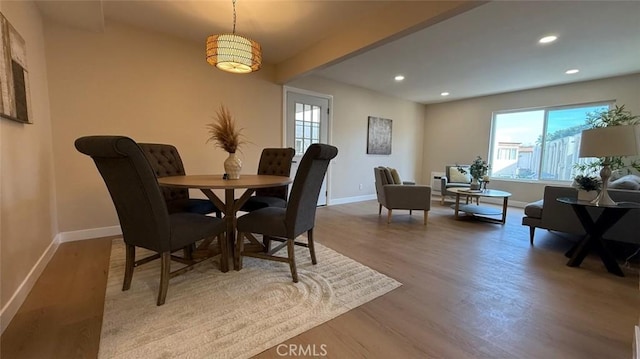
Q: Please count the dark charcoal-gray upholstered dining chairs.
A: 4